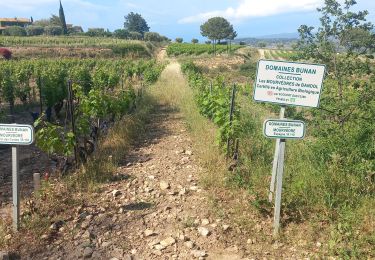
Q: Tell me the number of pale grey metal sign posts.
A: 3